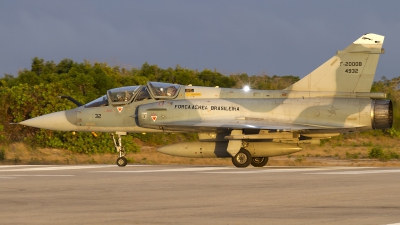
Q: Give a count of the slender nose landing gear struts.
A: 1